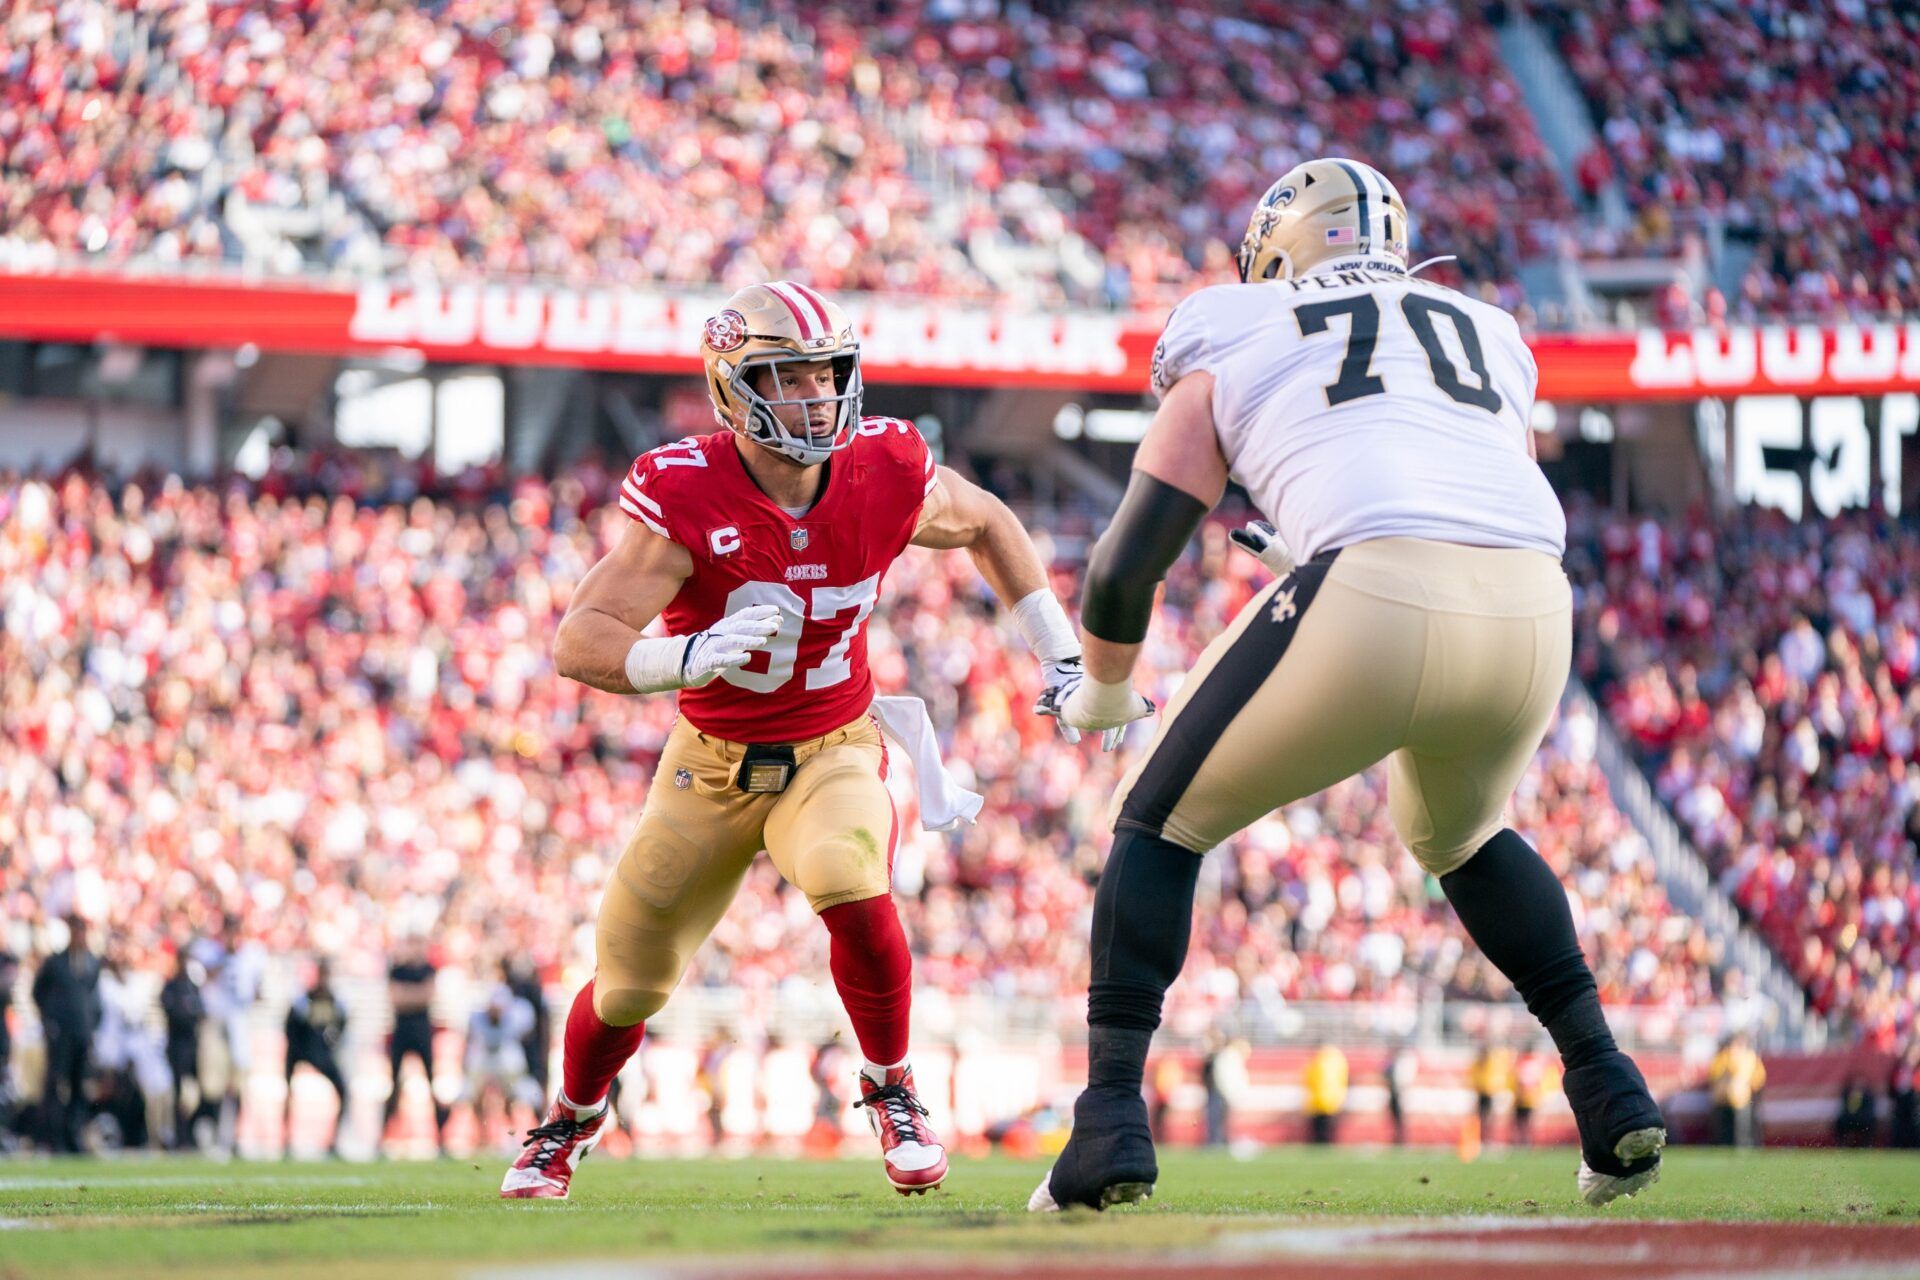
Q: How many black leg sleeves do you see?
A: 2